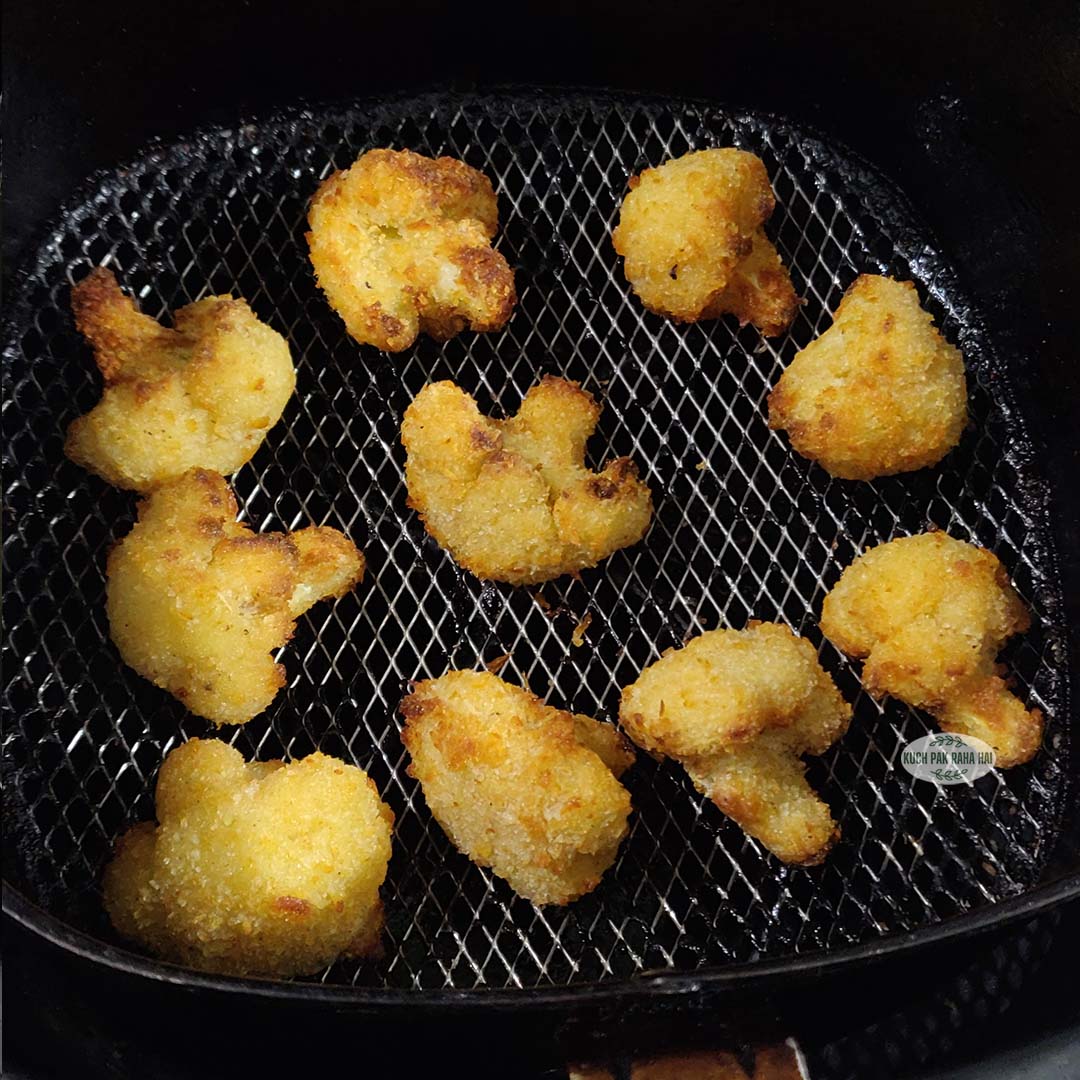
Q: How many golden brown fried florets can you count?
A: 10